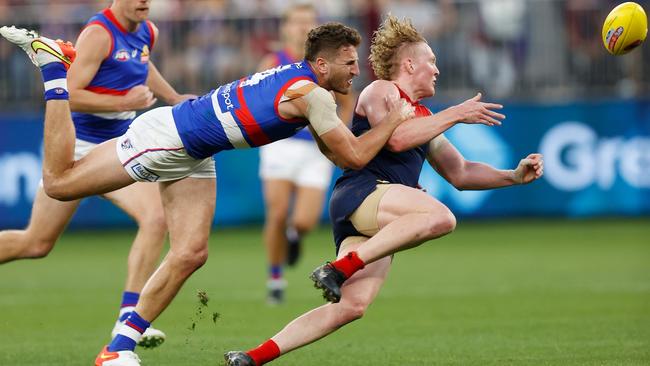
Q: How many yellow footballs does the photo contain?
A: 1